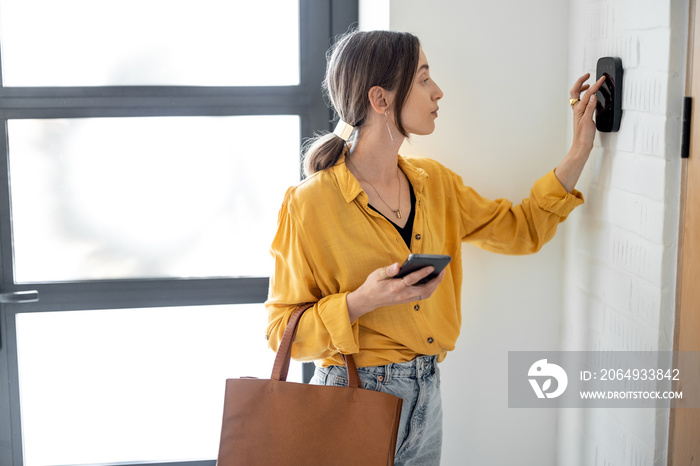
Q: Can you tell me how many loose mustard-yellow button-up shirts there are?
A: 1